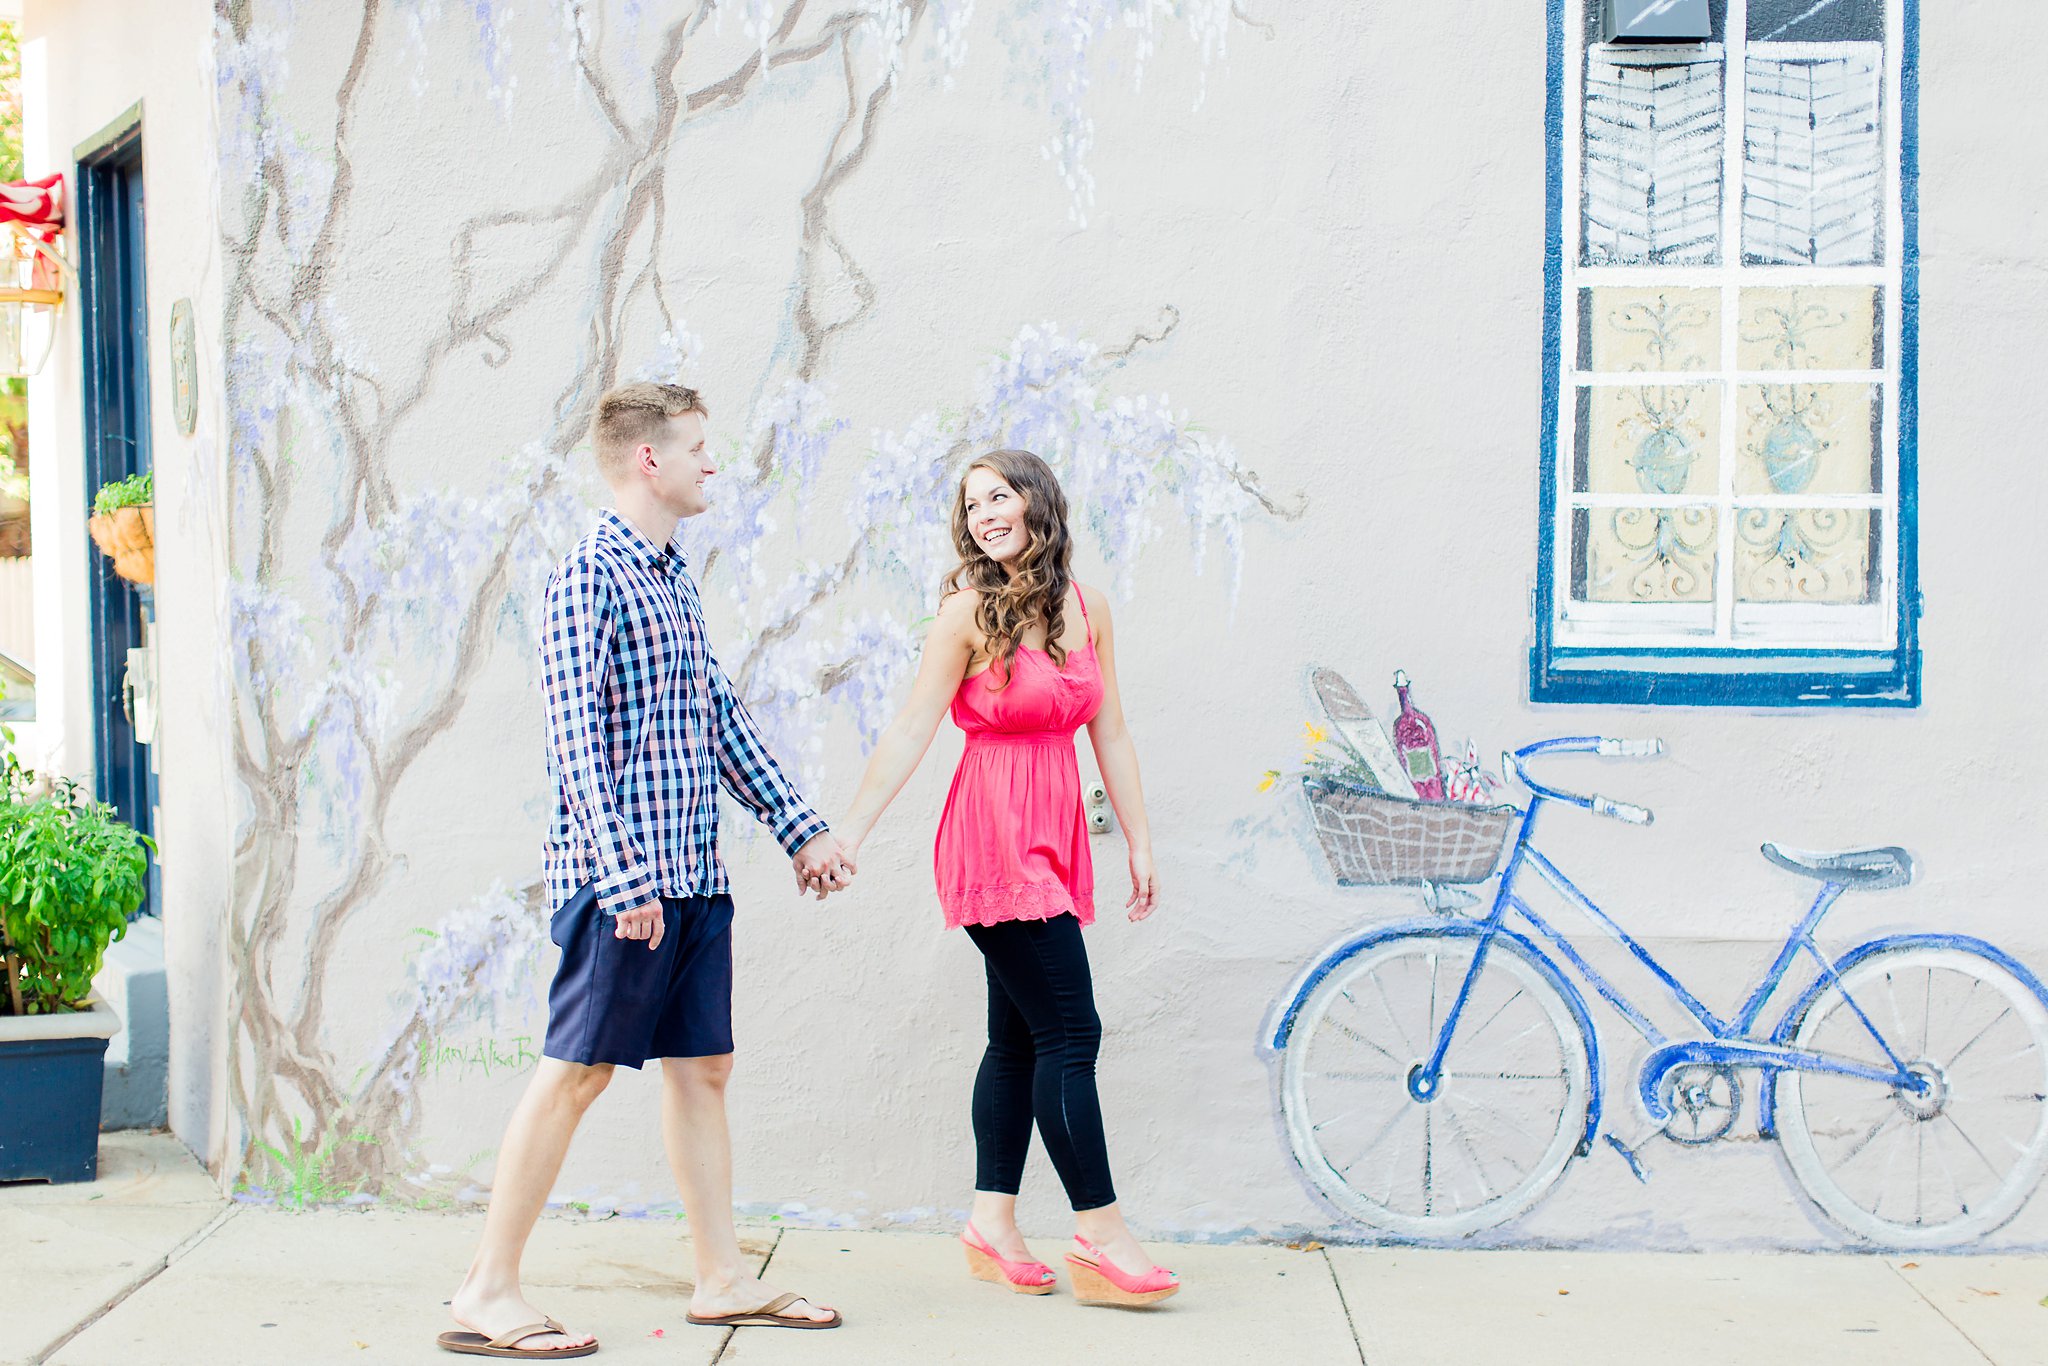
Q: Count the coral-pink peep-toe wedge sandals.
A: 2